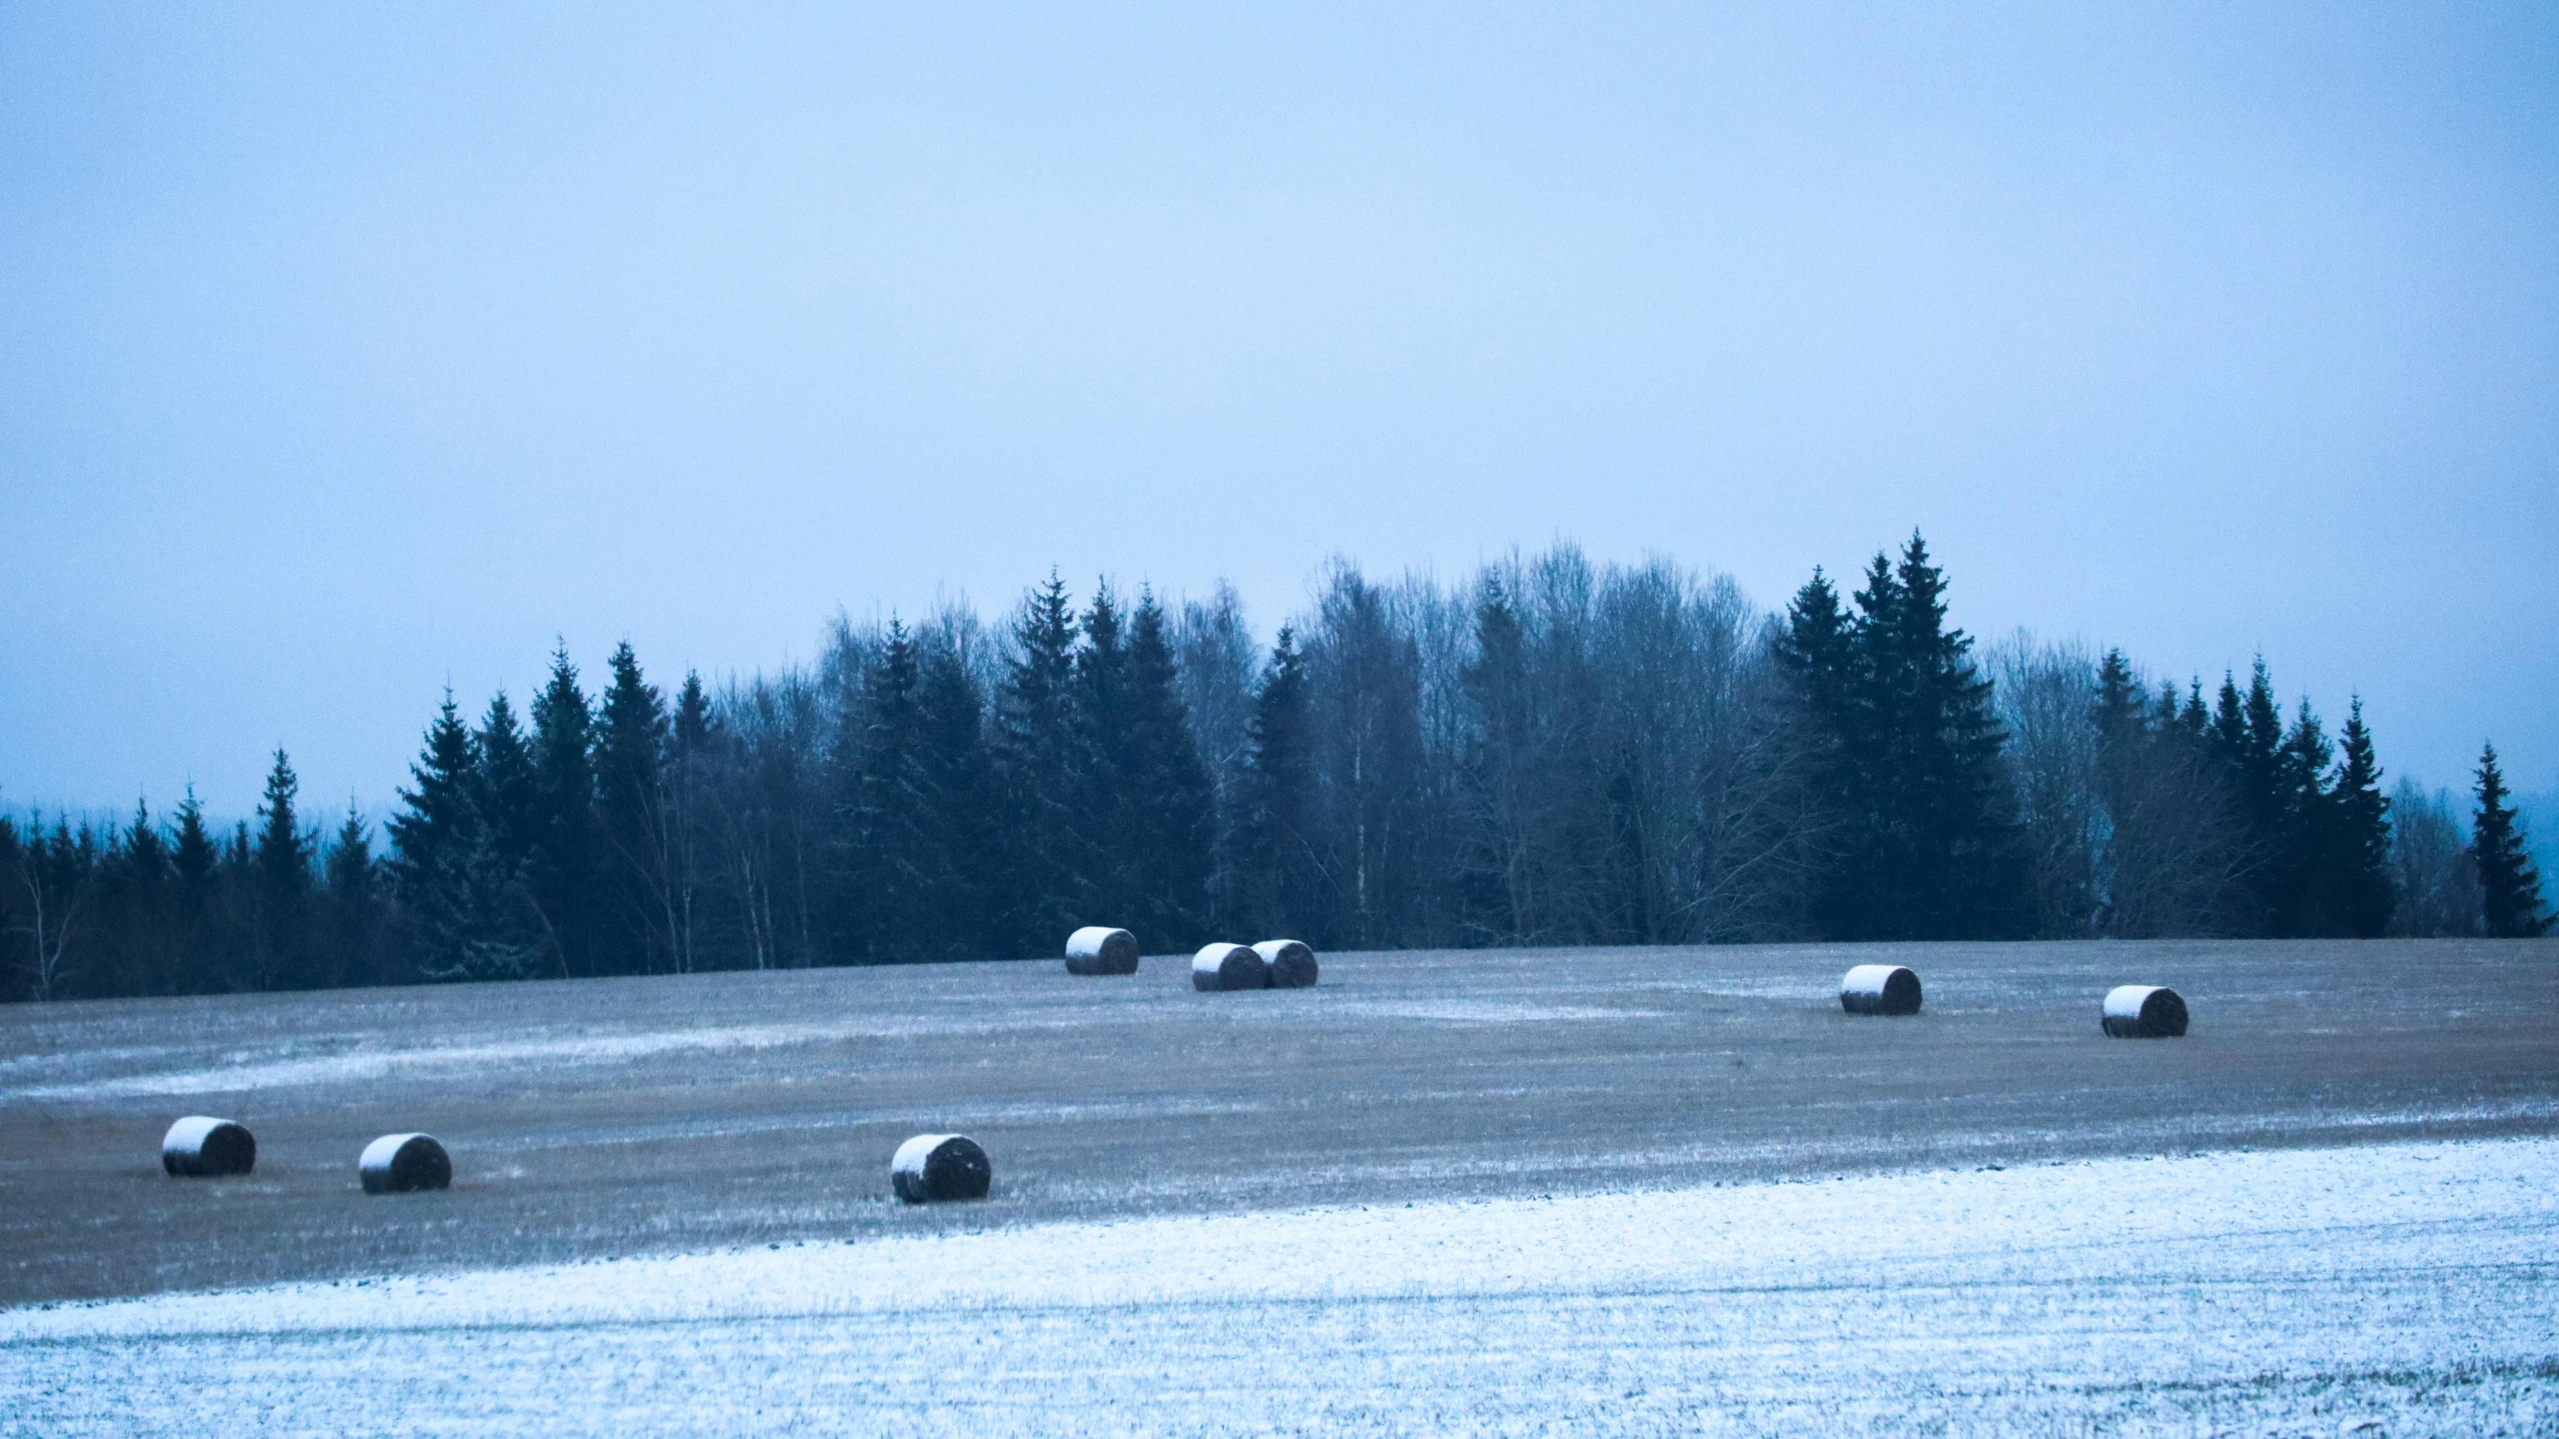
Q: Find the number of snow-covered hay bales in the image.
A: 8